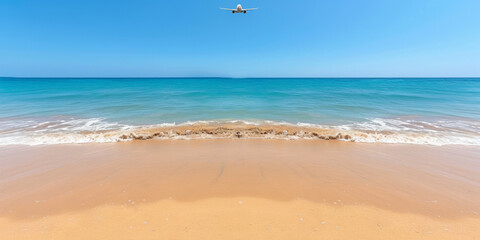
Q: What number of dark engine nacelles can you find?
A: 2